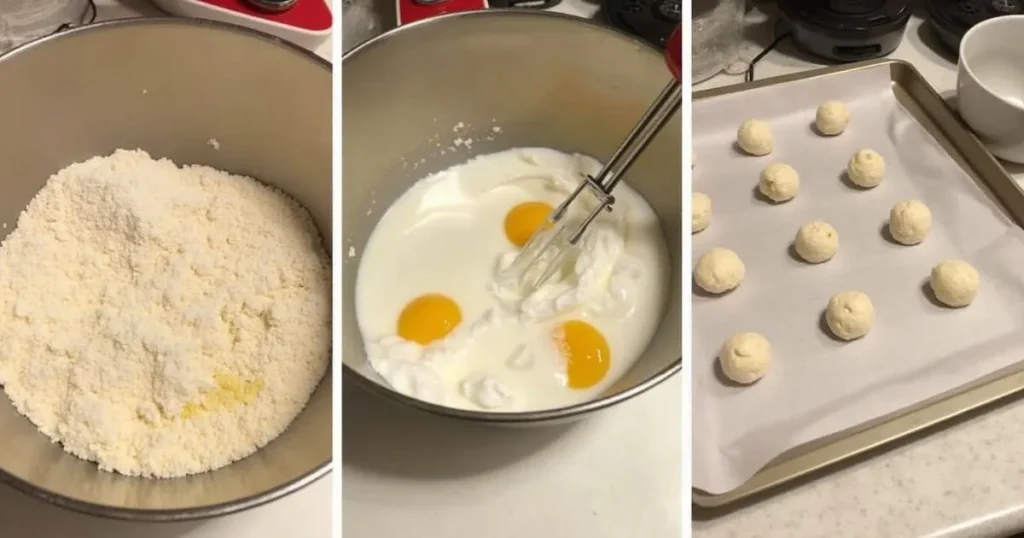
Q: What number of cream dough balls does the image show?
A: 11